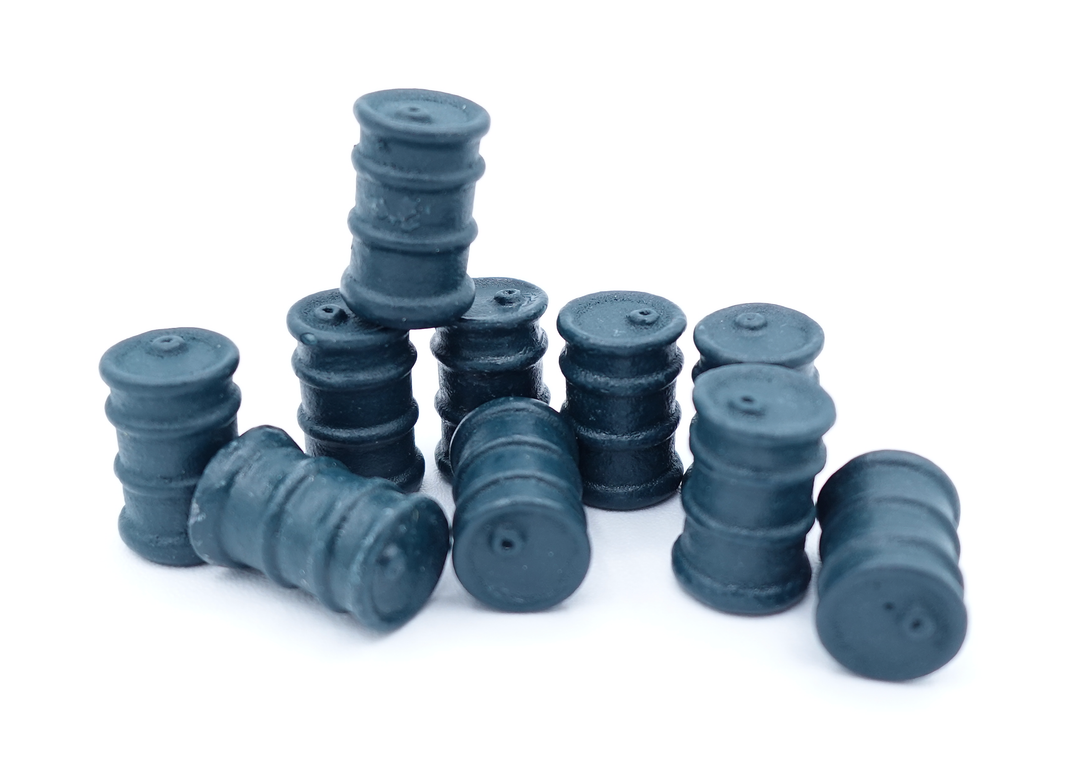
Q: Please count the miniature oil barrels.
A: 10